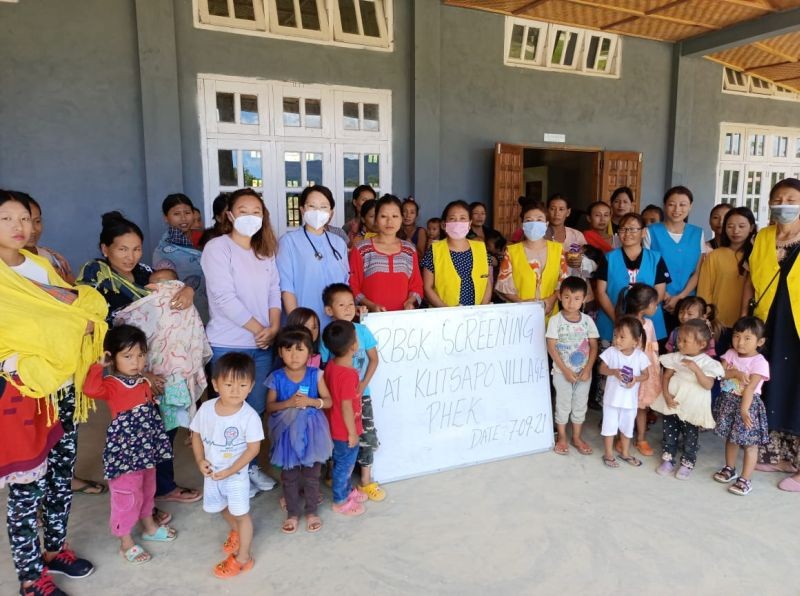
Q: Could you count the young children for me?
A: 12